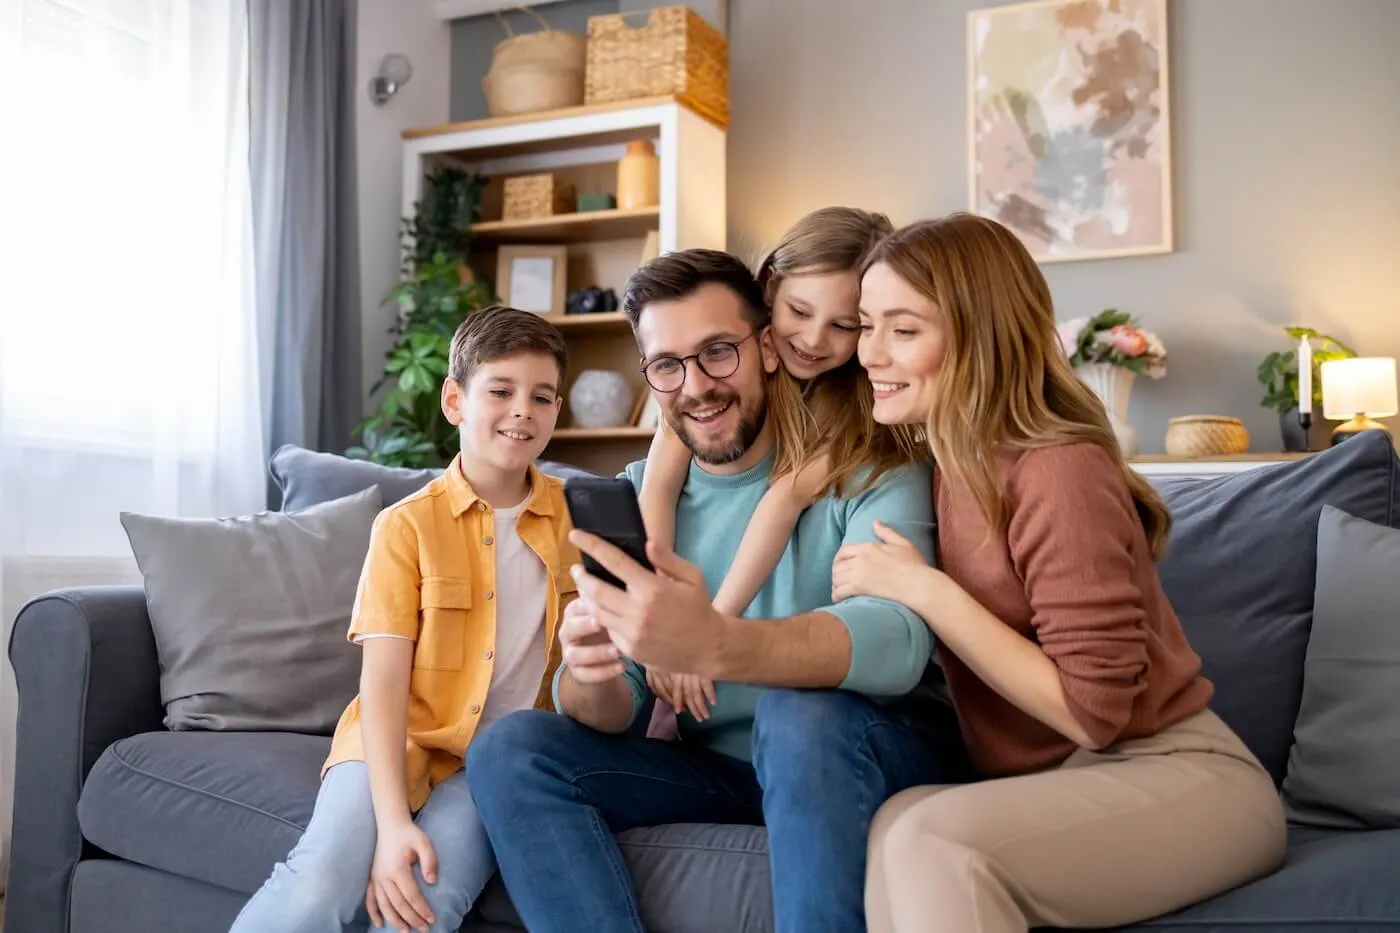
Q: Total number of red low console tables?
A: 0